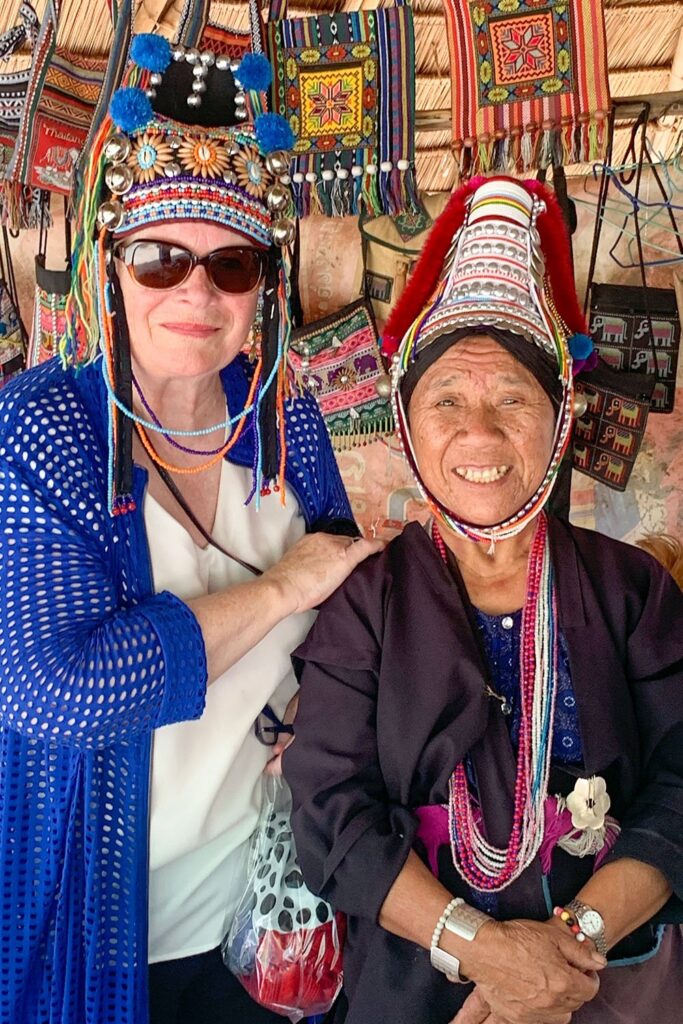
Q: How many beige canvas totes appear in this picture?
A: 1